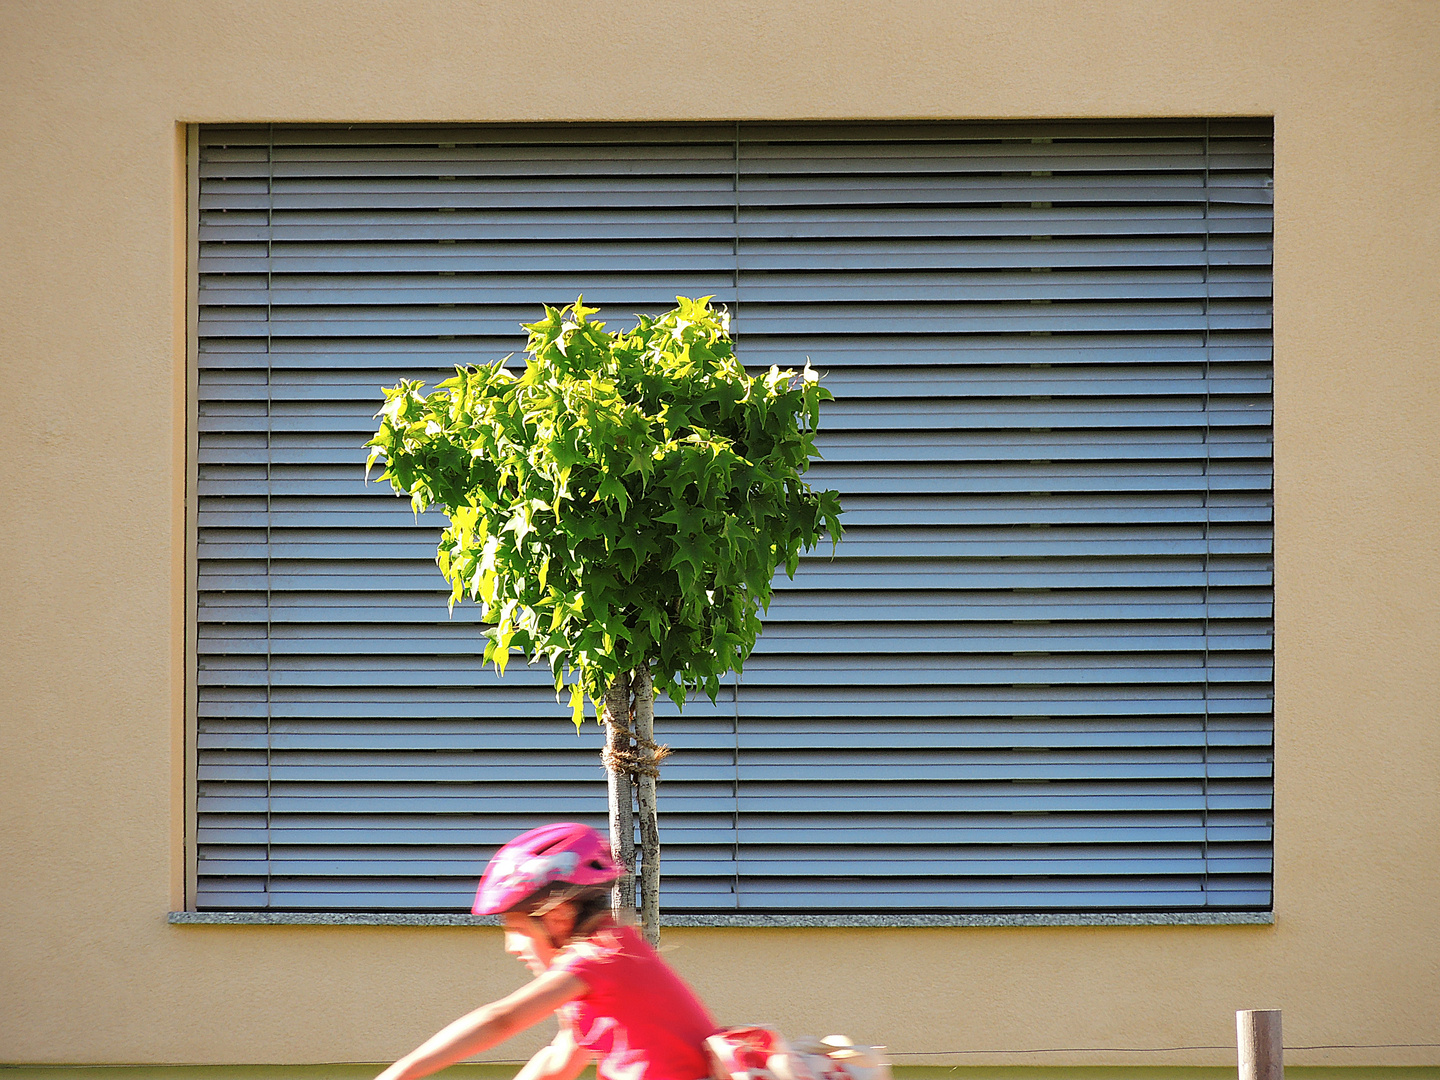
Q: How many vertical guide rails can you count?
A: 3